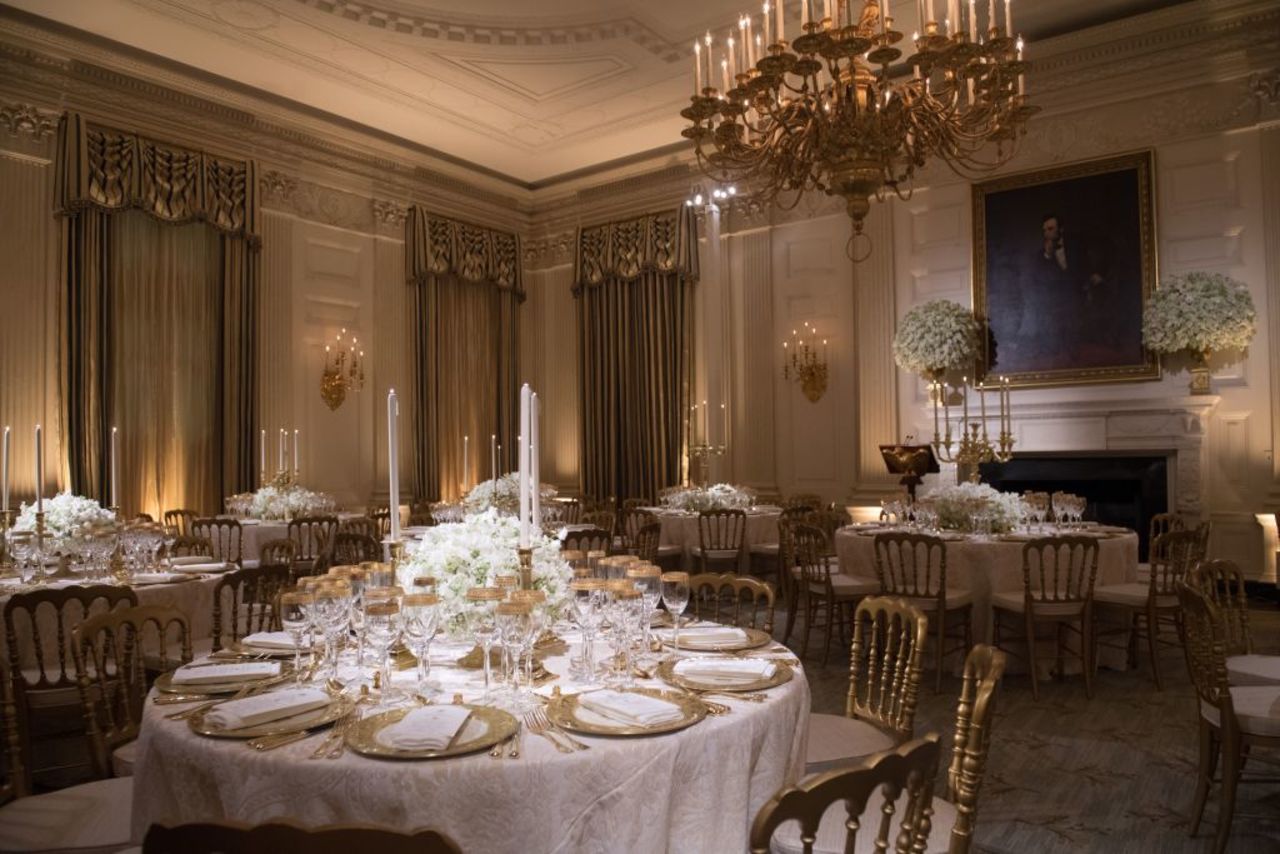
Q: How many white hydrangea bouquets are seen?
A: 8